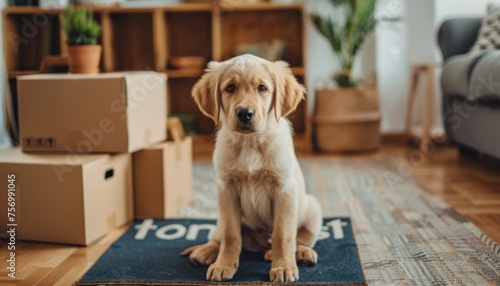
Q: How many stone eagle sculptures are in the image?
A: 0